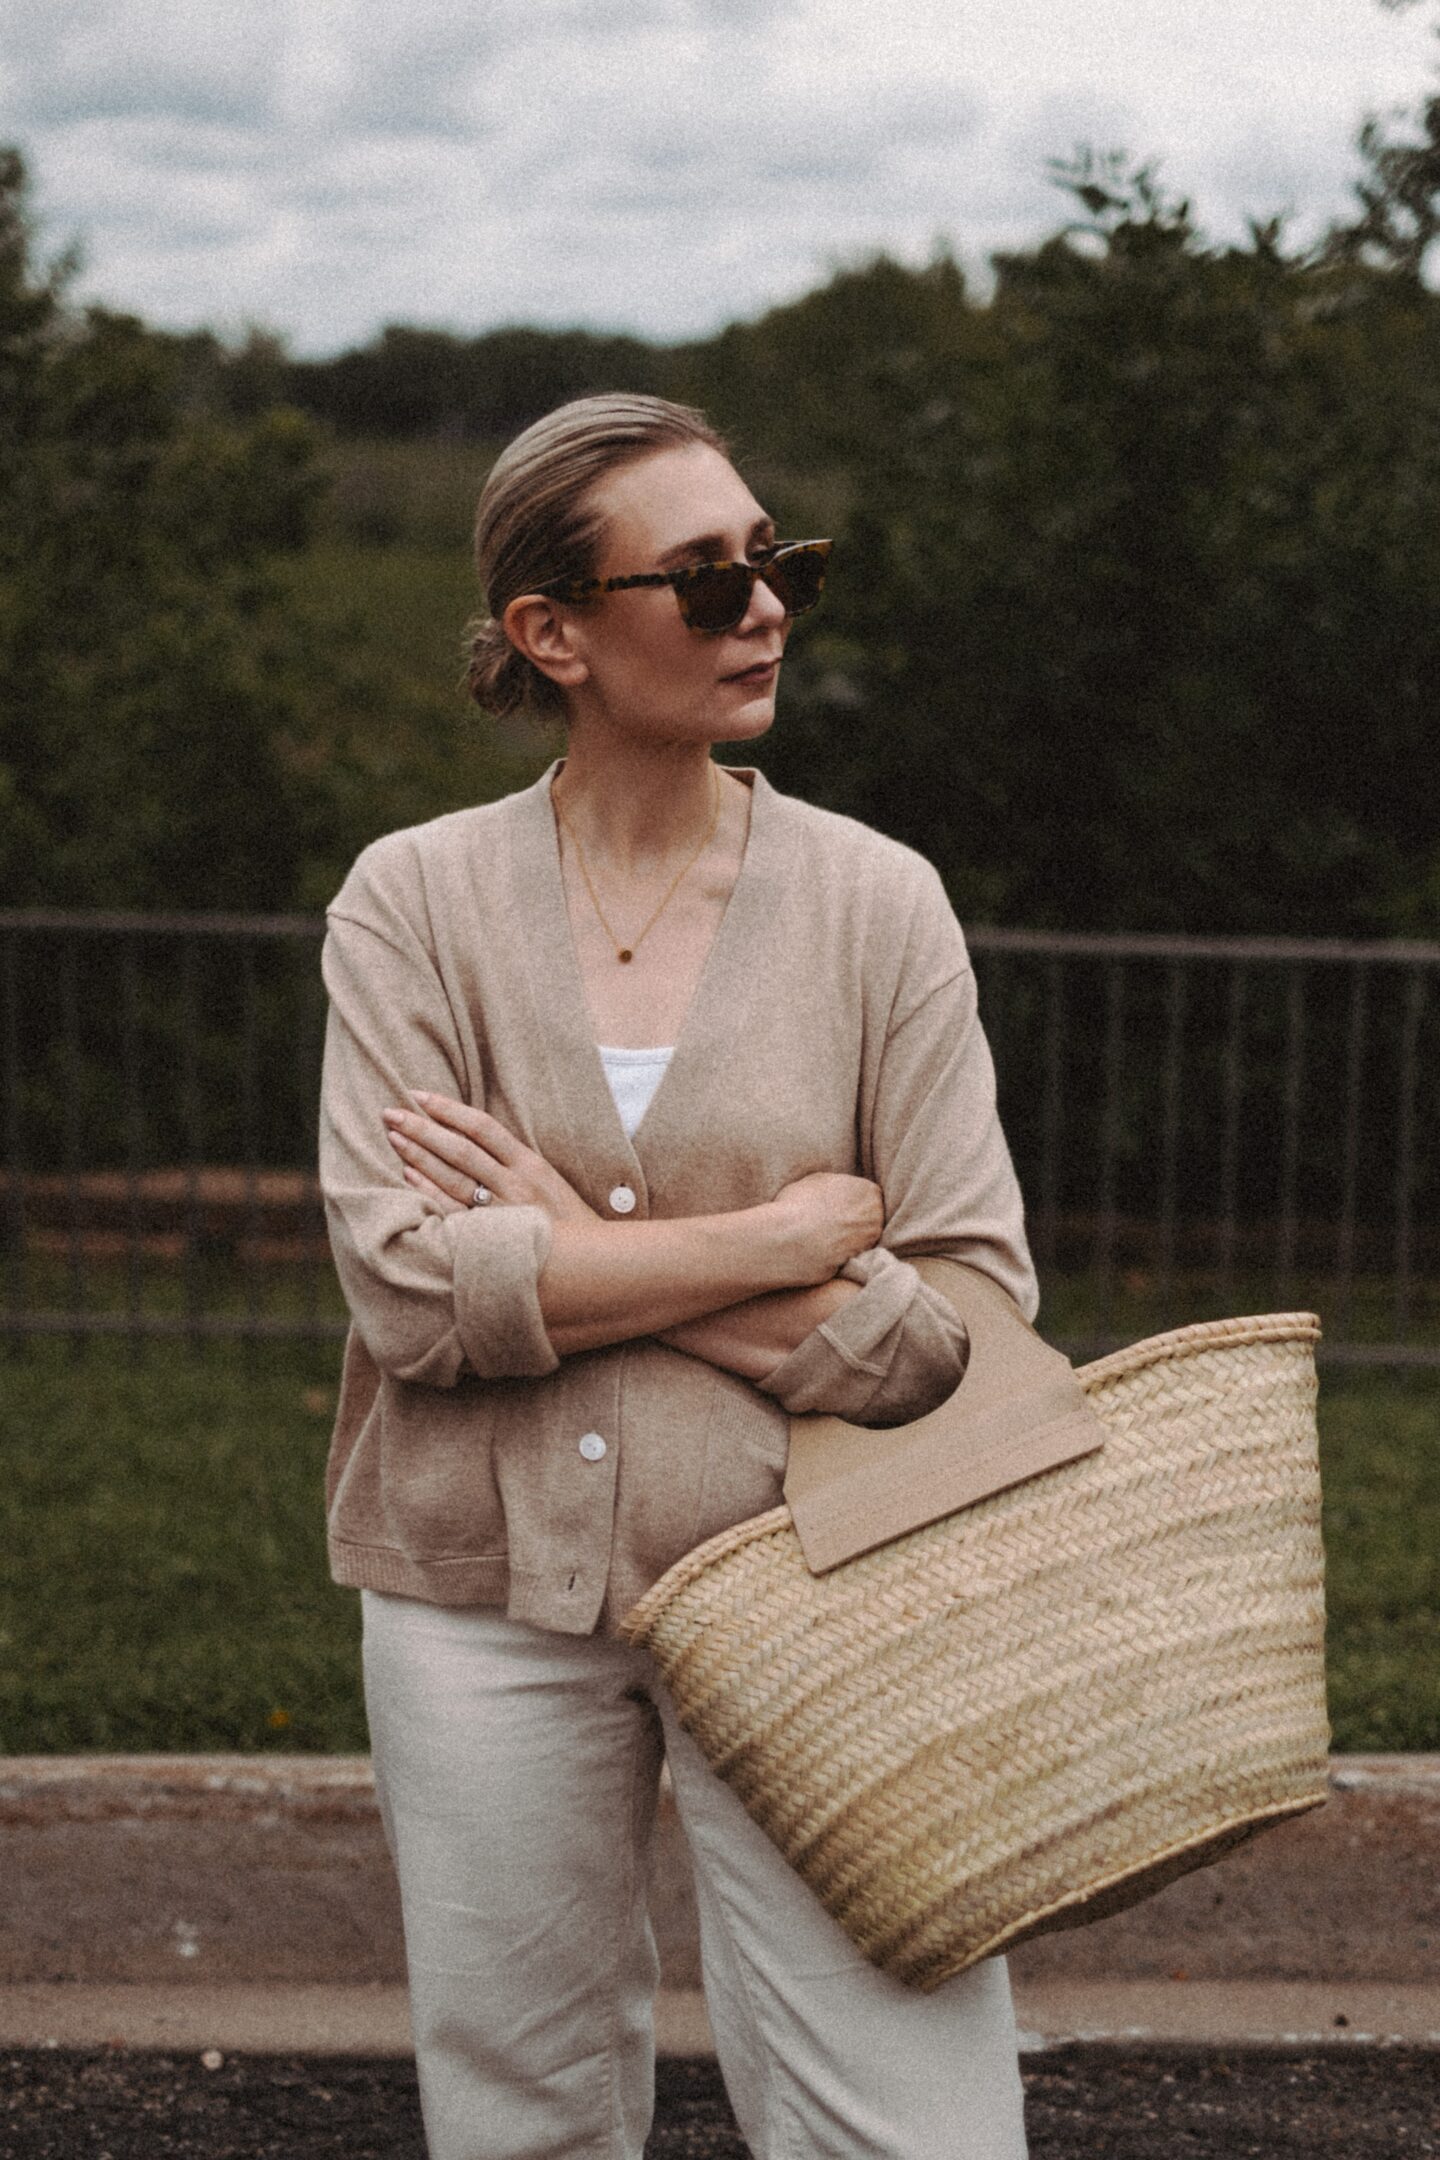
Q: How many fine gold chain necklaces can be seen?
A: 1